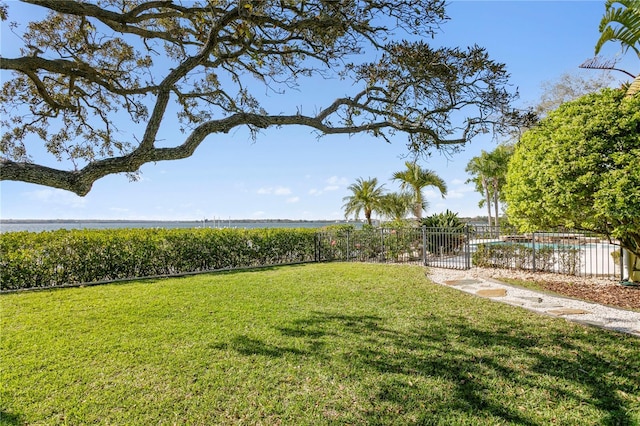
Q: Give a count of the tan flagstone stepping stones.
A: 3